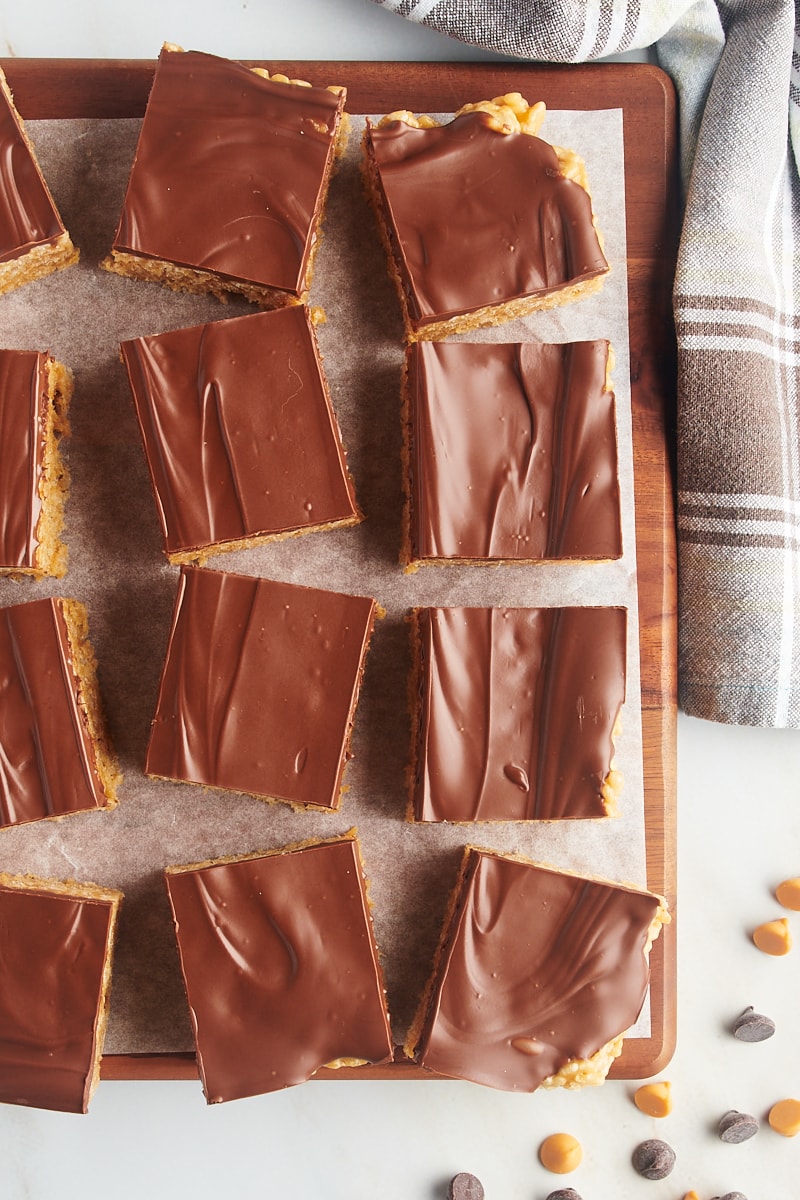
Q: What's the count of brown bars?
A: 12